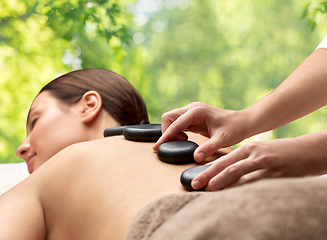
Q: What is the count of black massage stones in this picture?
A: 4